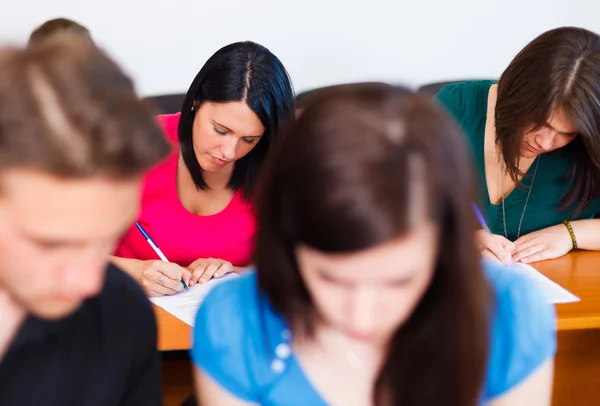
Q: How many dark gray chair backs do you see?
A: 3